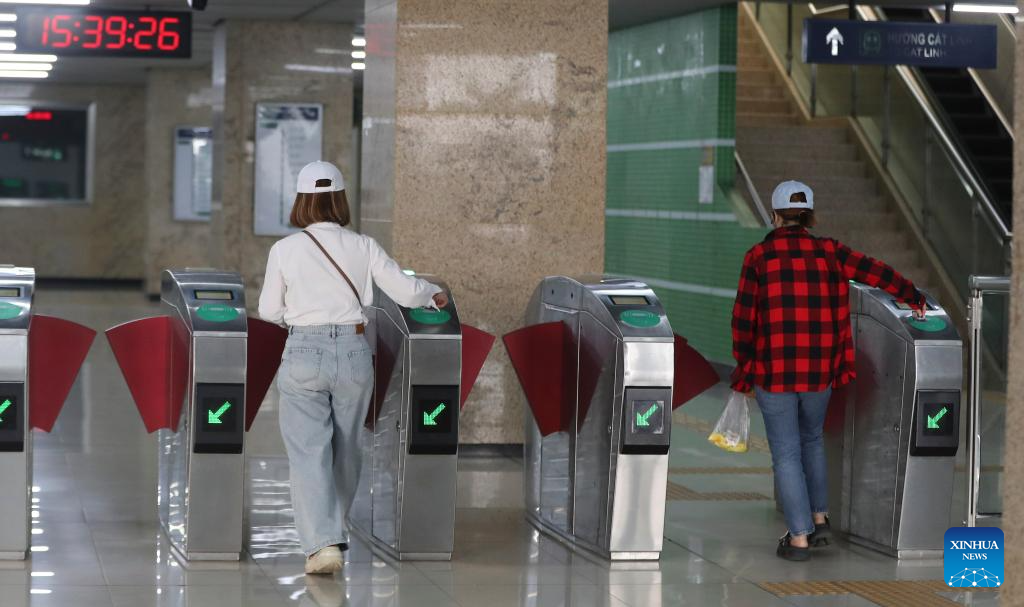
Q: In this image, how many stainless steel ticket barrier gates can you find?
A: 5